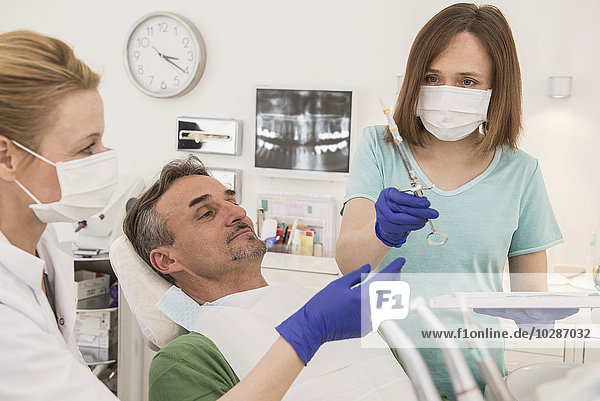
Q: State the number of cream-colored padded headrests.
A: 1